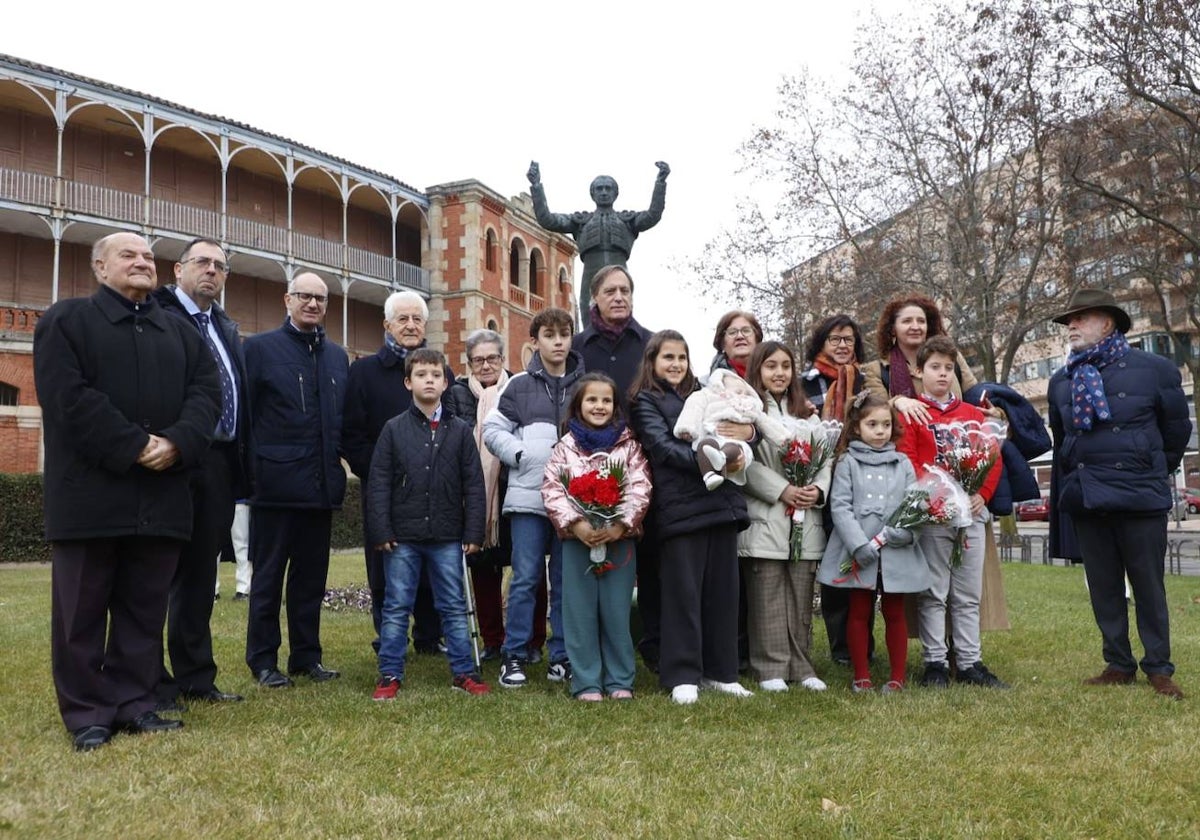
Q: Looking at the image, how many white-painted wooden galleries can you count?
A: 2